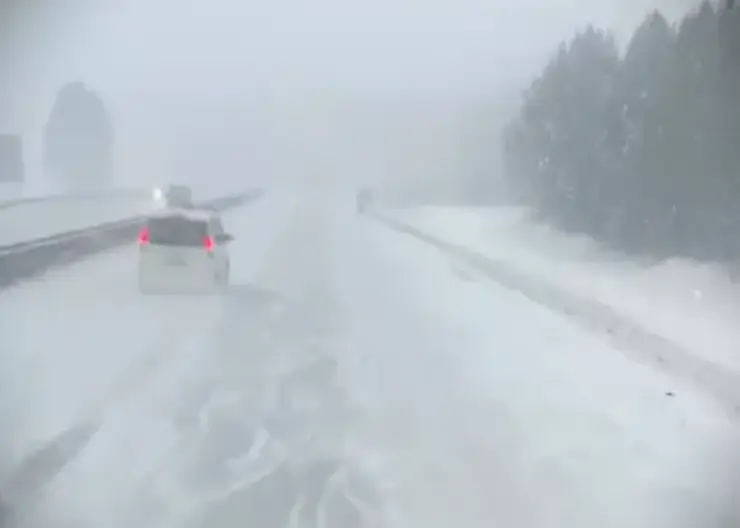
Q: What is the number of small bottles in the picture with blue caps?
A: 0